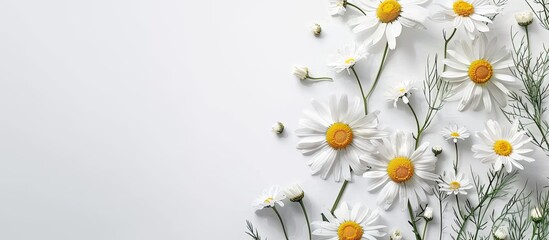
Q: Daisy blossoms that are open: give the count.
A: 12